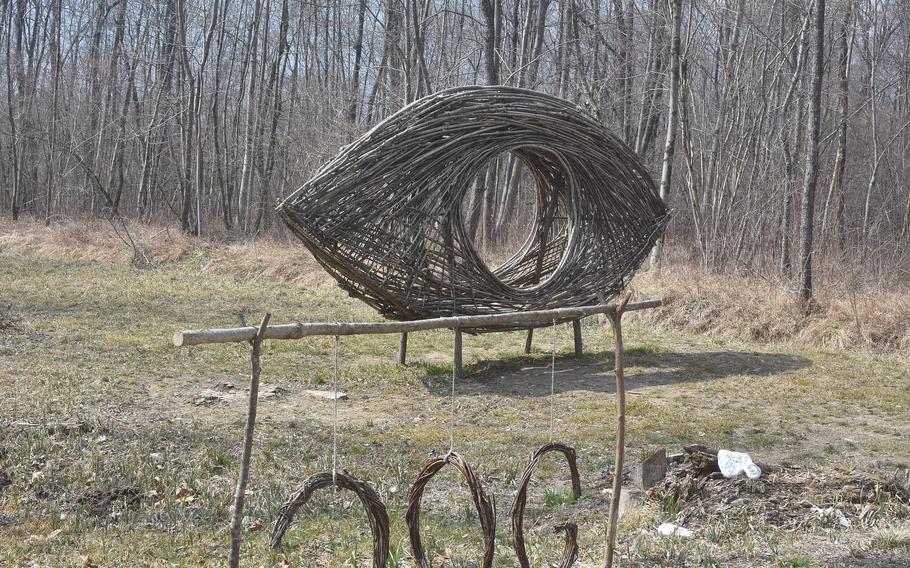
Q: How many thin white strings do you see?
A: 3